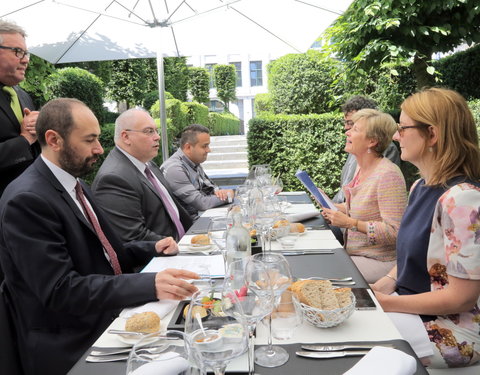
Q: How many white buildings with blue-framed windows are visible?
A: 1